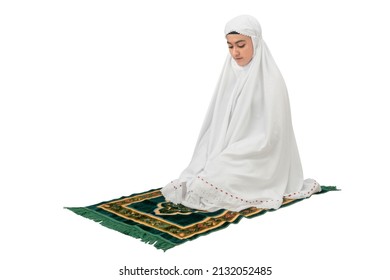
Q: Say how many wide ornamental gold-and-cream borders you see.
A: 1